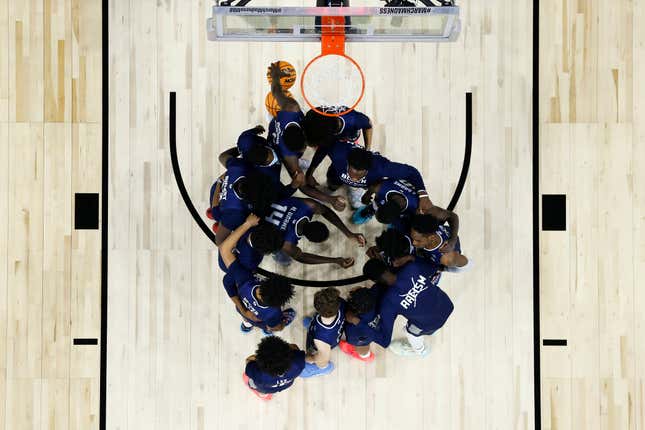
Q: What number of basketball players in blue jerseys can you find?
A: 15